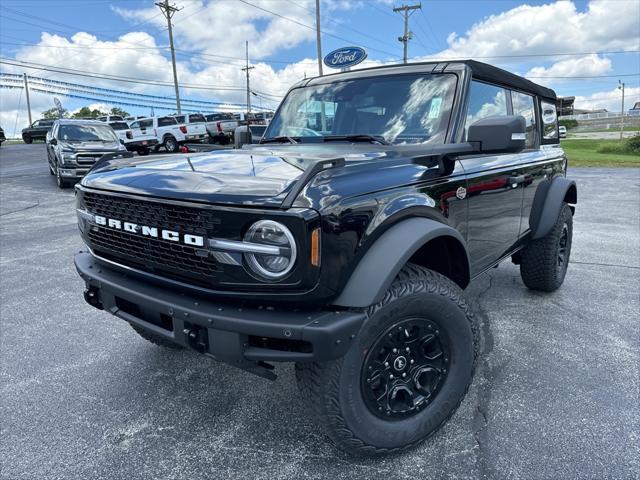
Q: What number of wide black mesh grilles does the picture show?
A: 1